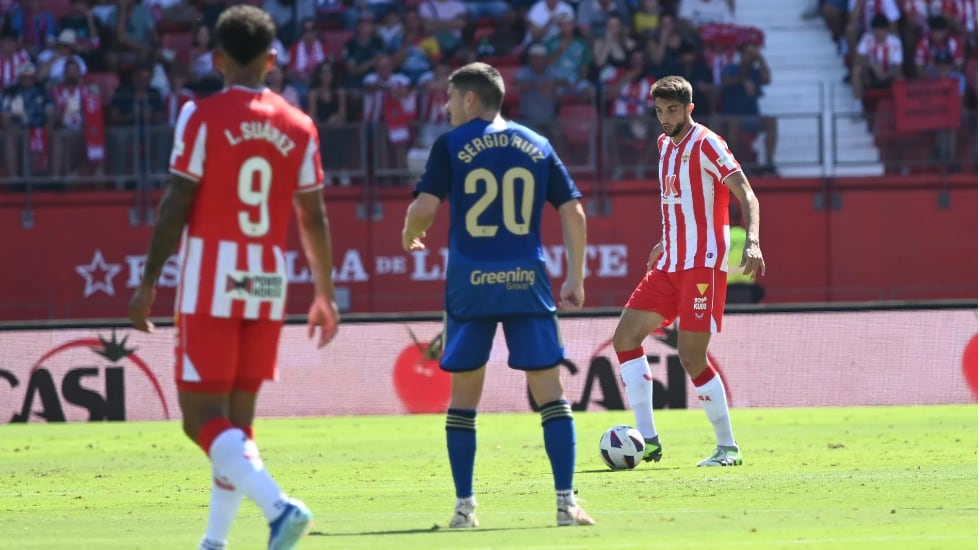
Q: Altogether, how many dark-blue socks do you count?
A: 2